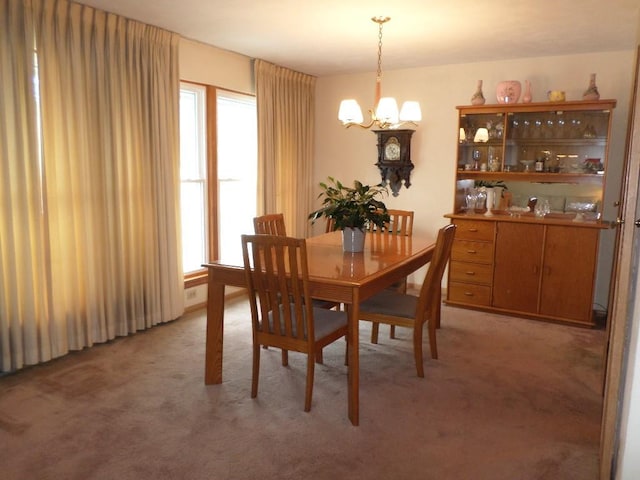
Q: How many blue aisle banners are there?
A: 0